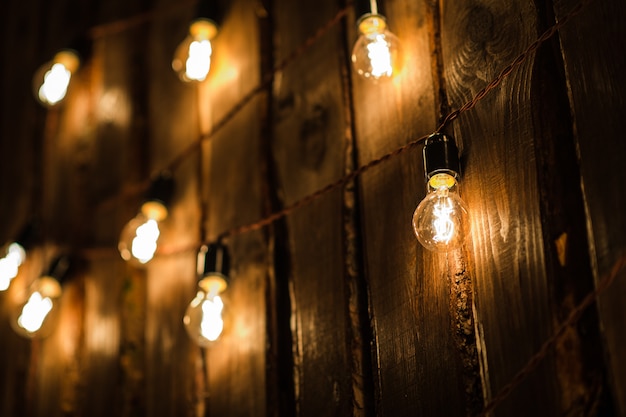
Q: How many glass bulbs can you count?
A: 8